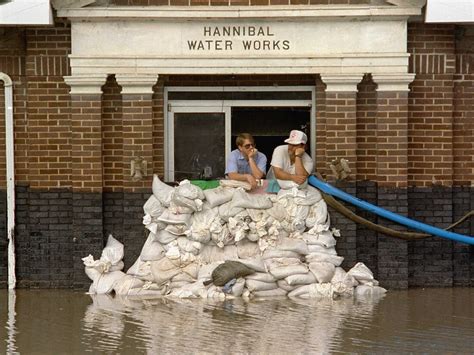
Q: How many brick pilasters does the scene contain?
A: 4